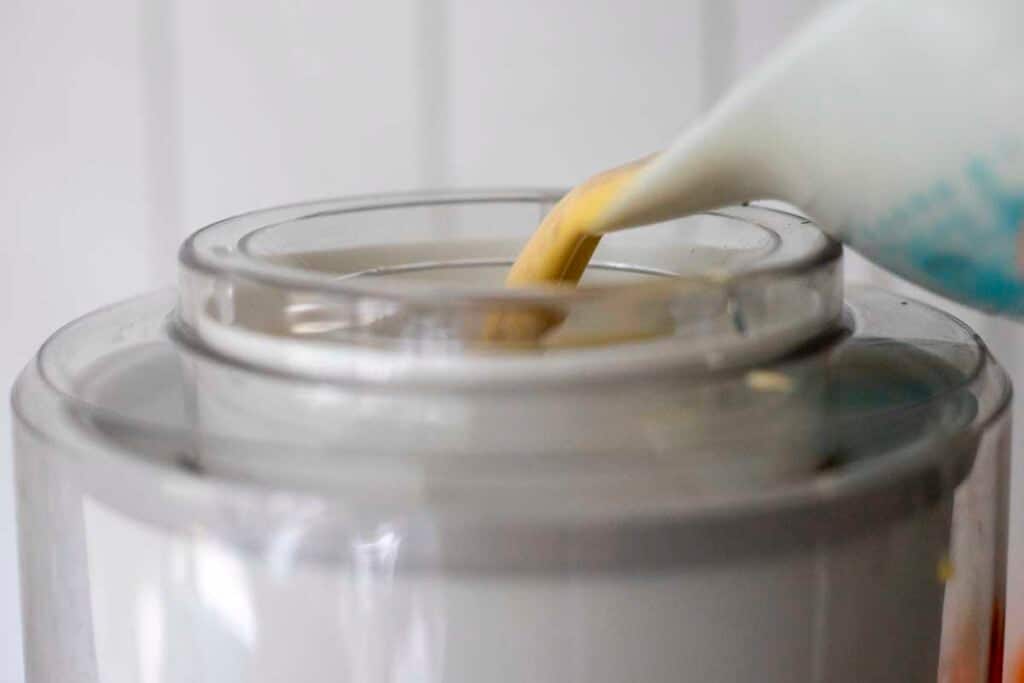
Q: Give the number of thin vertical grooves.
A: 3